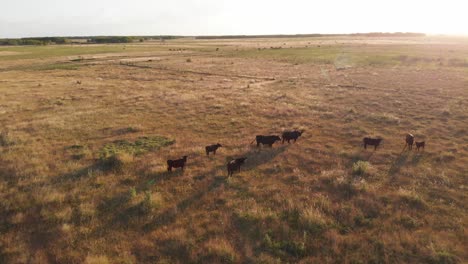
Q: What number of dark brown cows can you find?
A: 8